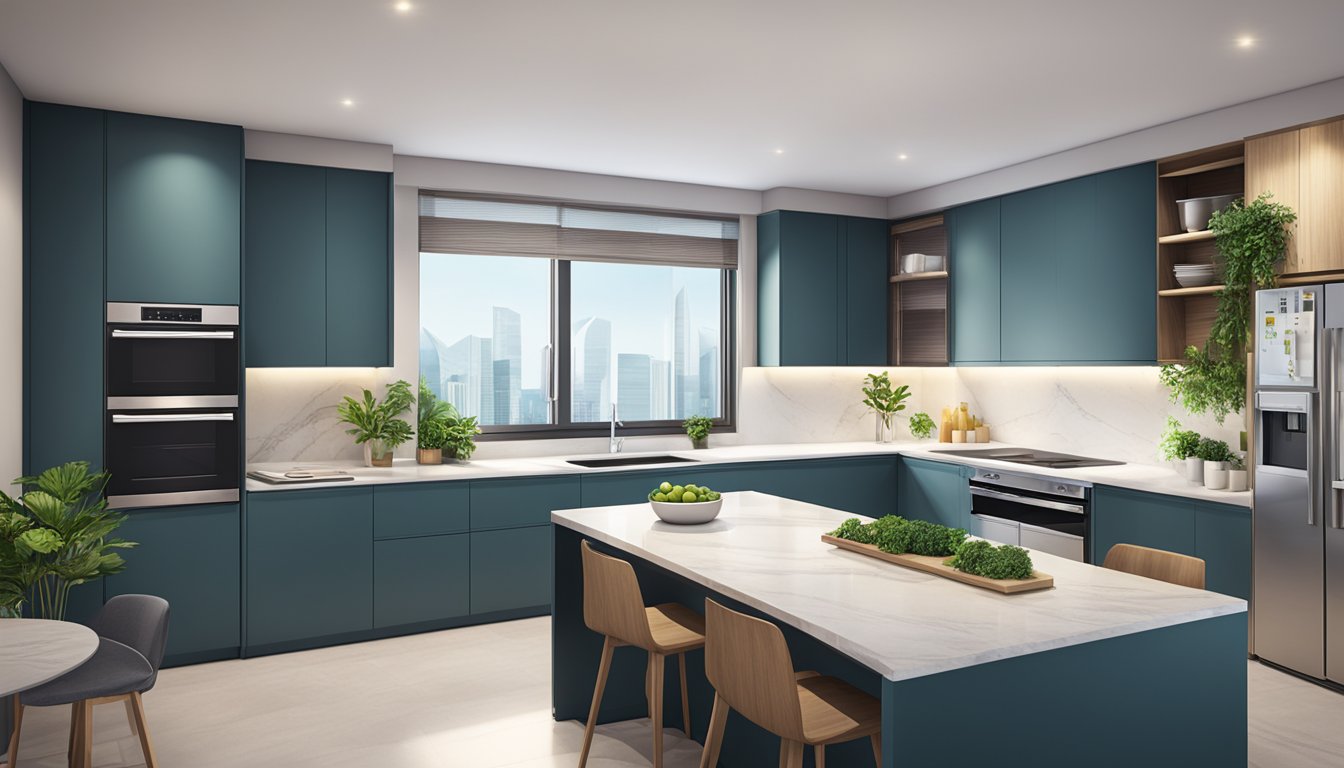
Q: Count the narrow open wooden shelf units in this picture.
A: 2